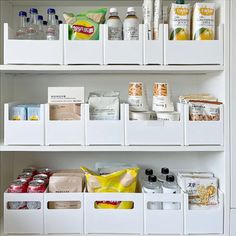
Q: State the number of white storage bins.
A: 15